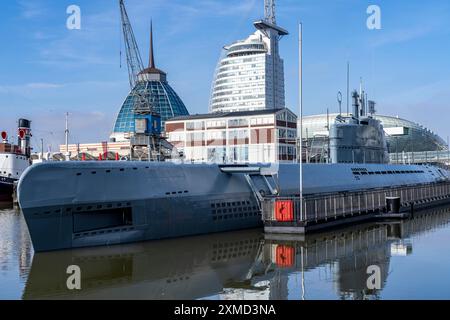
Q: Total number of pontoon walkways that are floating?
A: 1